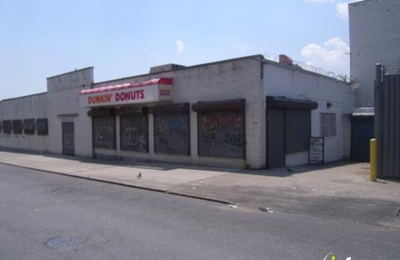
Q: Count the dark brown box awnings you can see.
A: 5